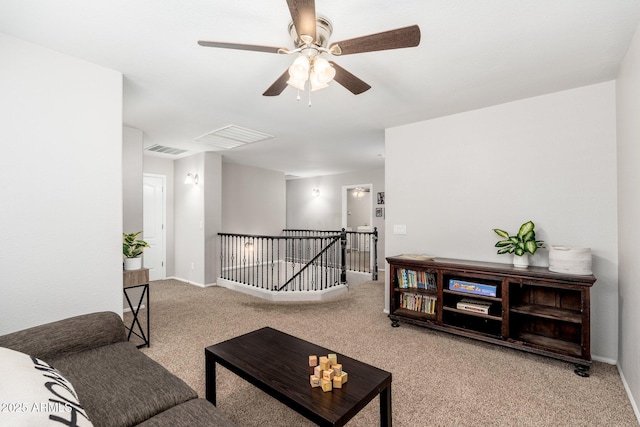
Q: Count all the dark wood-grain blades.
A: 5